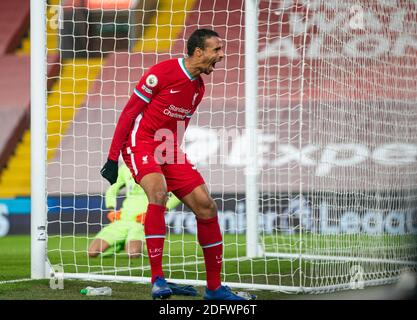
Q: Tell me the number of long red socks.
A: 2